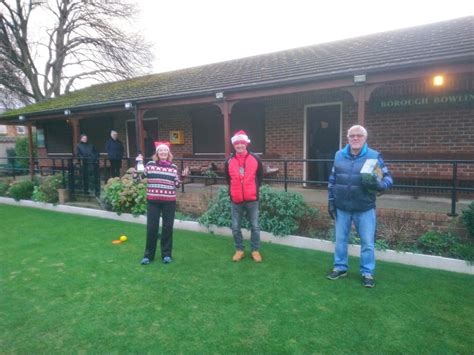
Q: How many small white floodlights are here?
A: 5